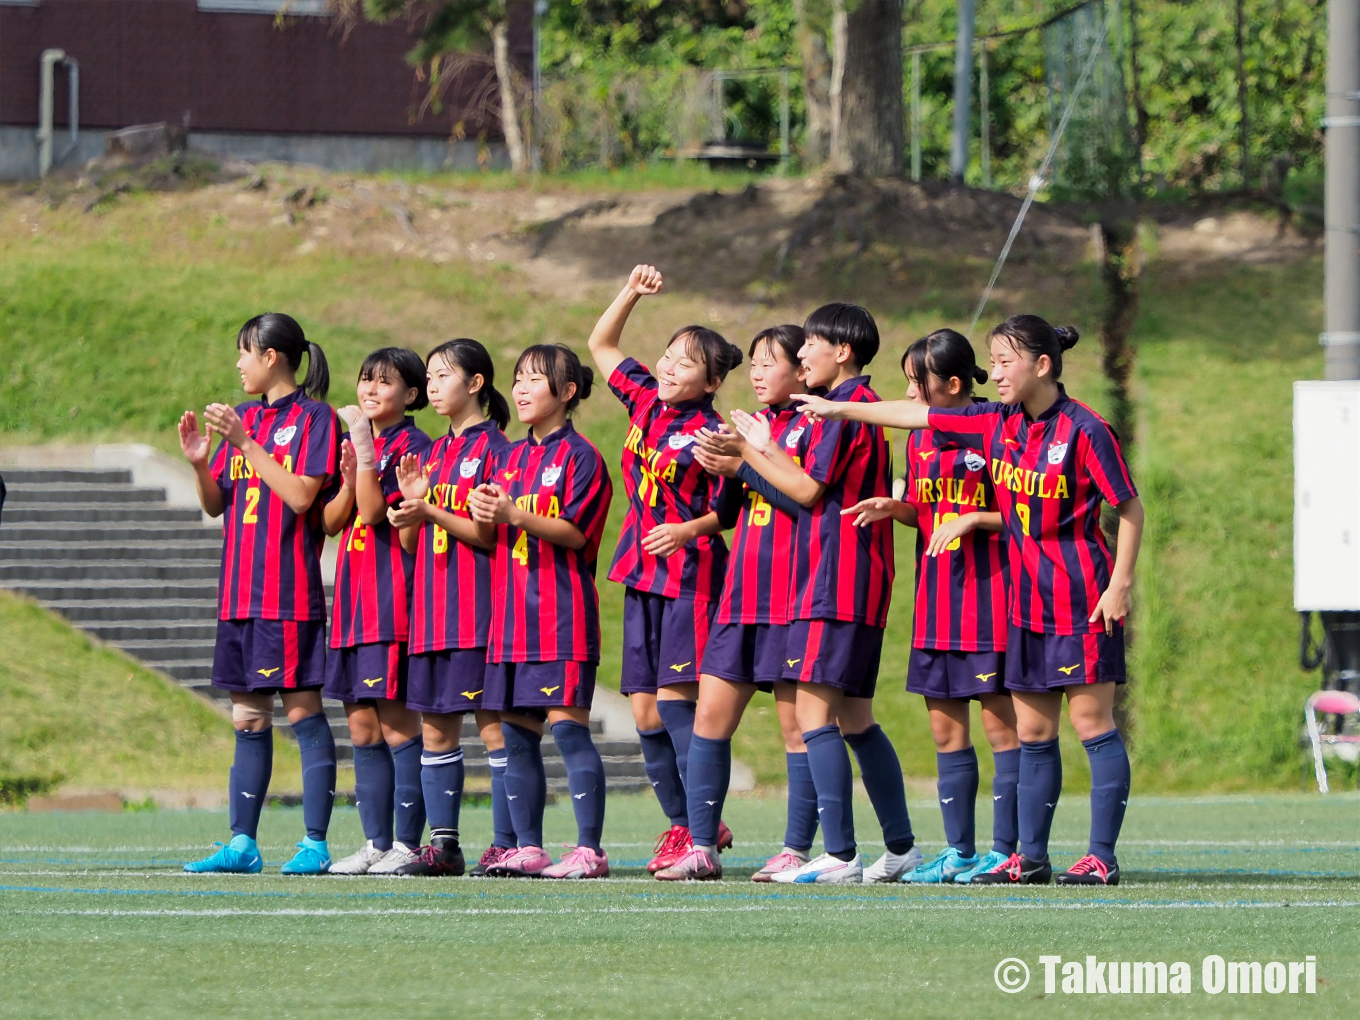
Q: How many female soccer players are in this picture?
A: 9